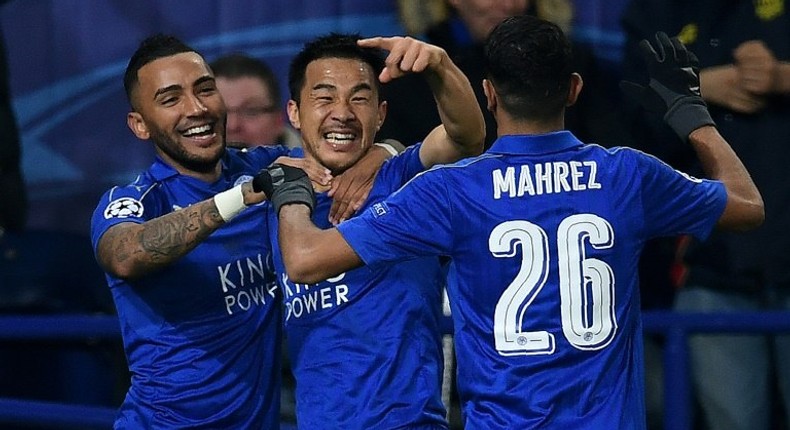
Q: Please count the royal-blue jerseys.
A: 3